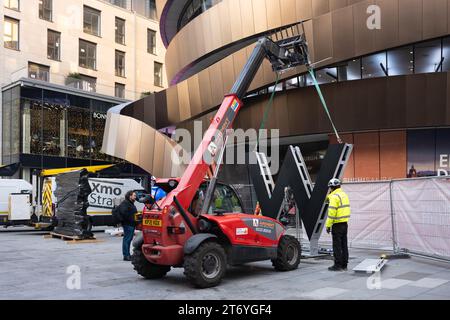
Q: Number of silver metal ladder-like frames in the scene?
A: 3